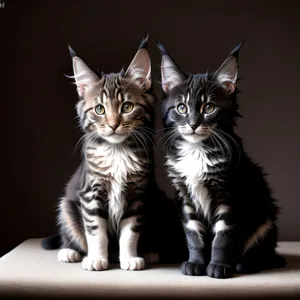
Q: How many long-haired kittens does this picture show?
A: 2